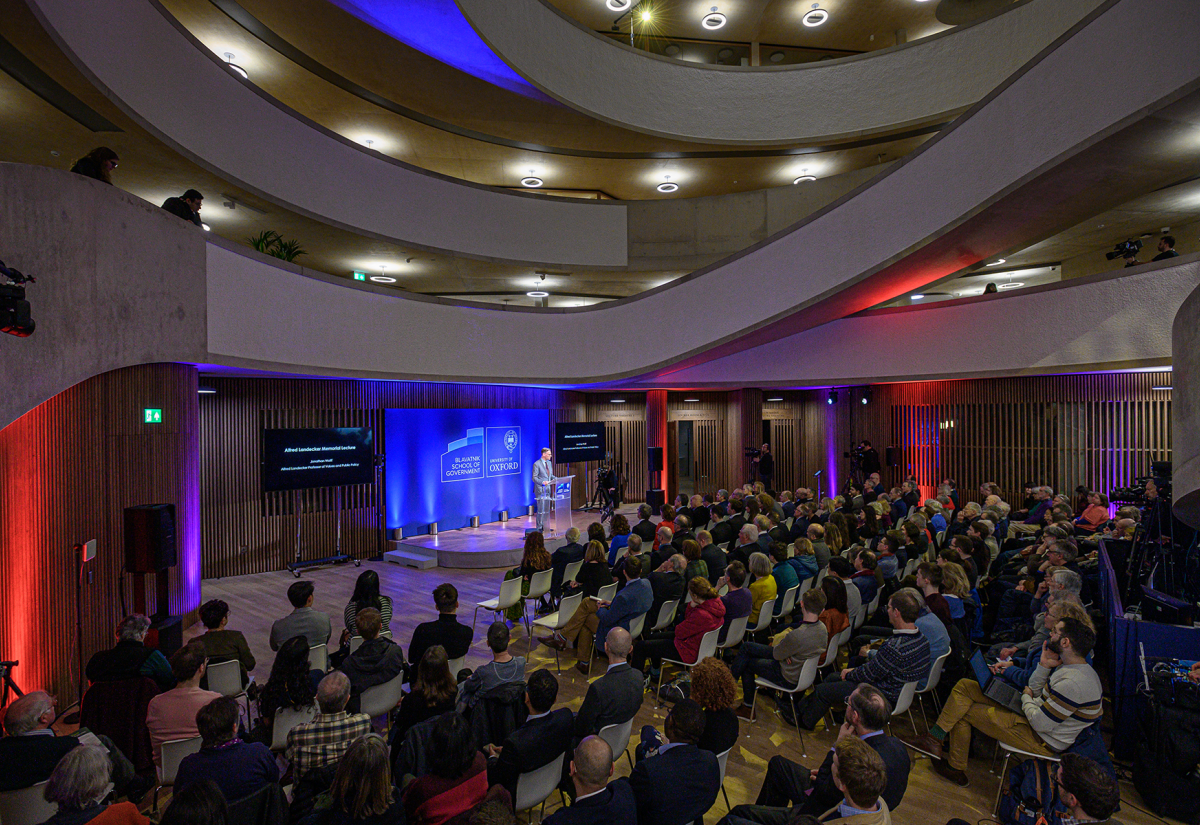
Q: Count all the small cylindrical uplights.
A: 5